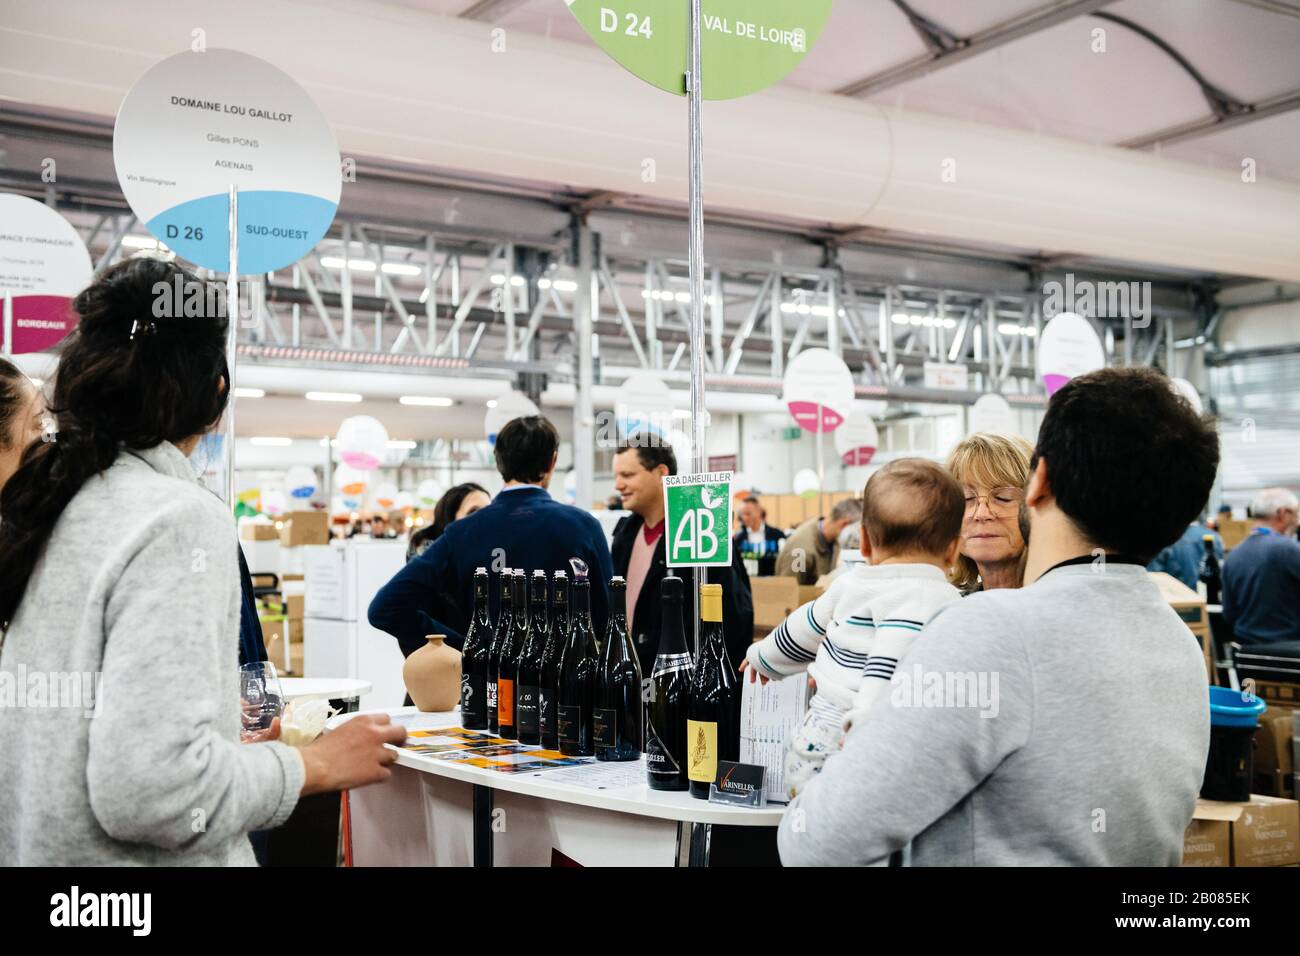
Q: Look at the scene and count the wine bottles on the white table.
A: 9